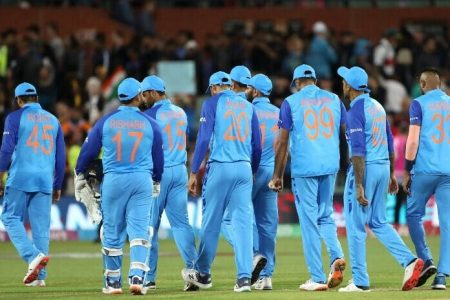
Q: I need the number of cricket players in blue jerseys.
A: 9